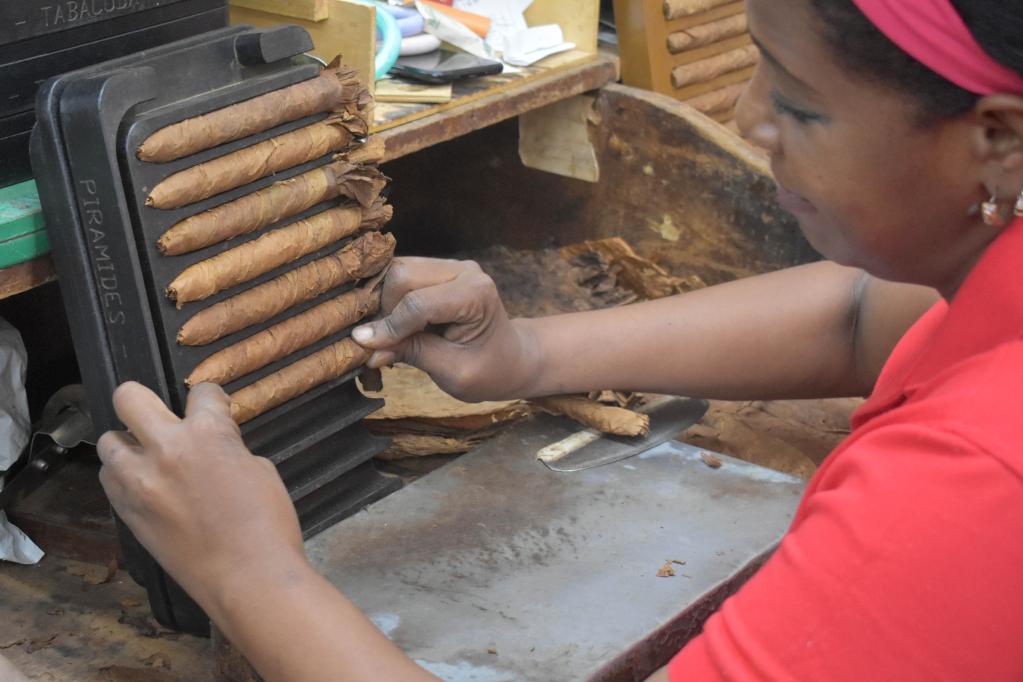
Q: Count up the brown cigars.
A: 12